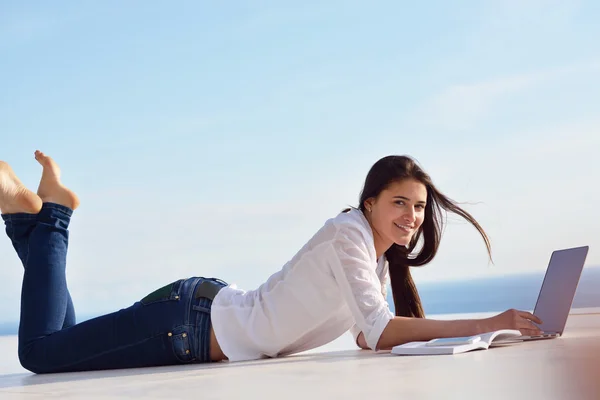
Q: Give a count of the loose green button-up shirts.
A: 0